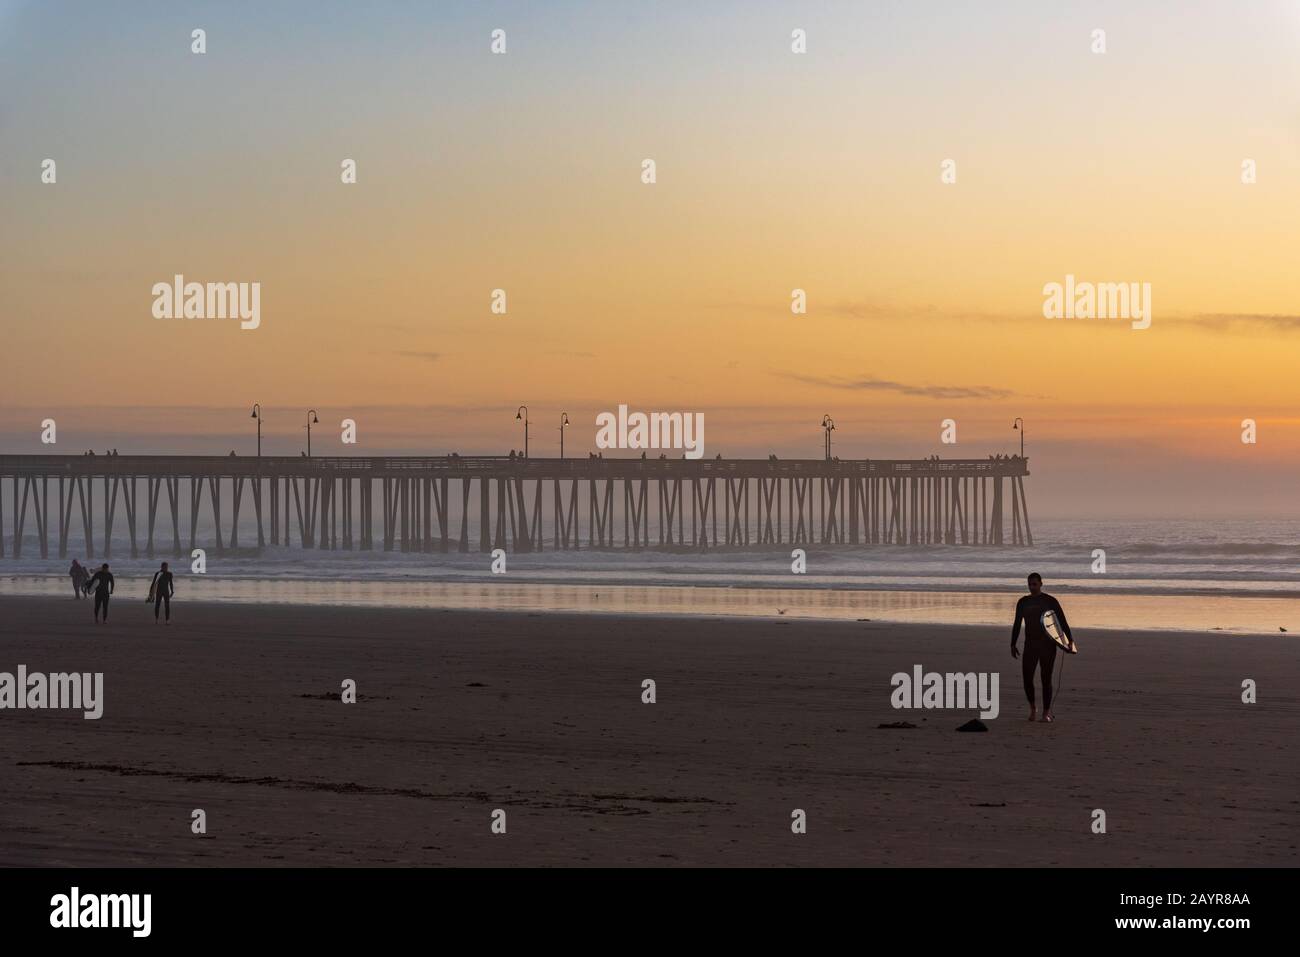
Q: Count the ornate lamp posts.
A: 7